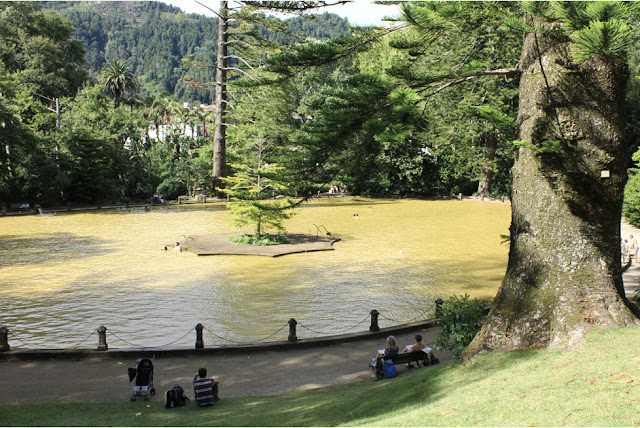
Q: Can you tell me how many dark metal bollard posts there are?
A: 6